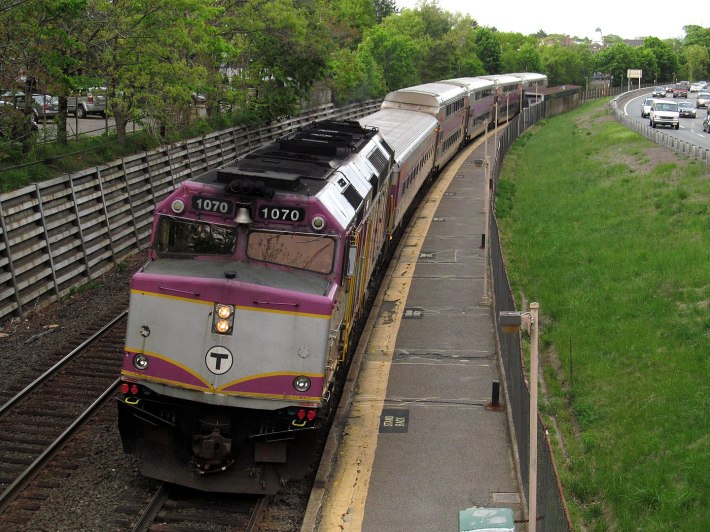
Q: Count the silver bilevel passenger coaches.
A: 4